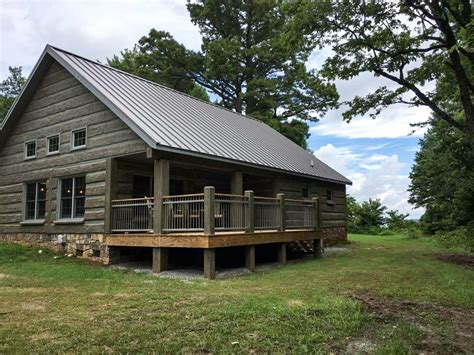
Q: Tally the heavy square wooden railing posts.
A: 4